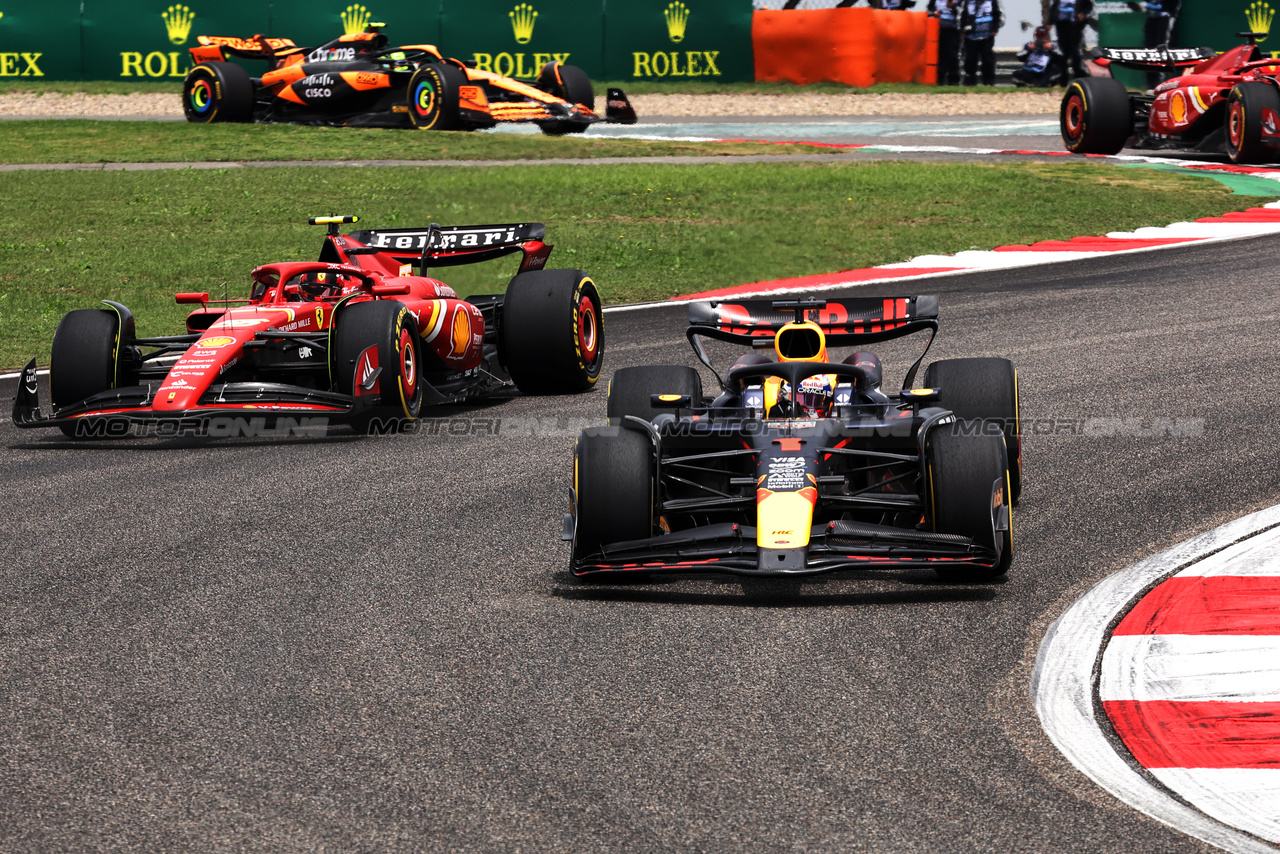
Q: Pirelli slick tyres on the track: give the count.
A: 12